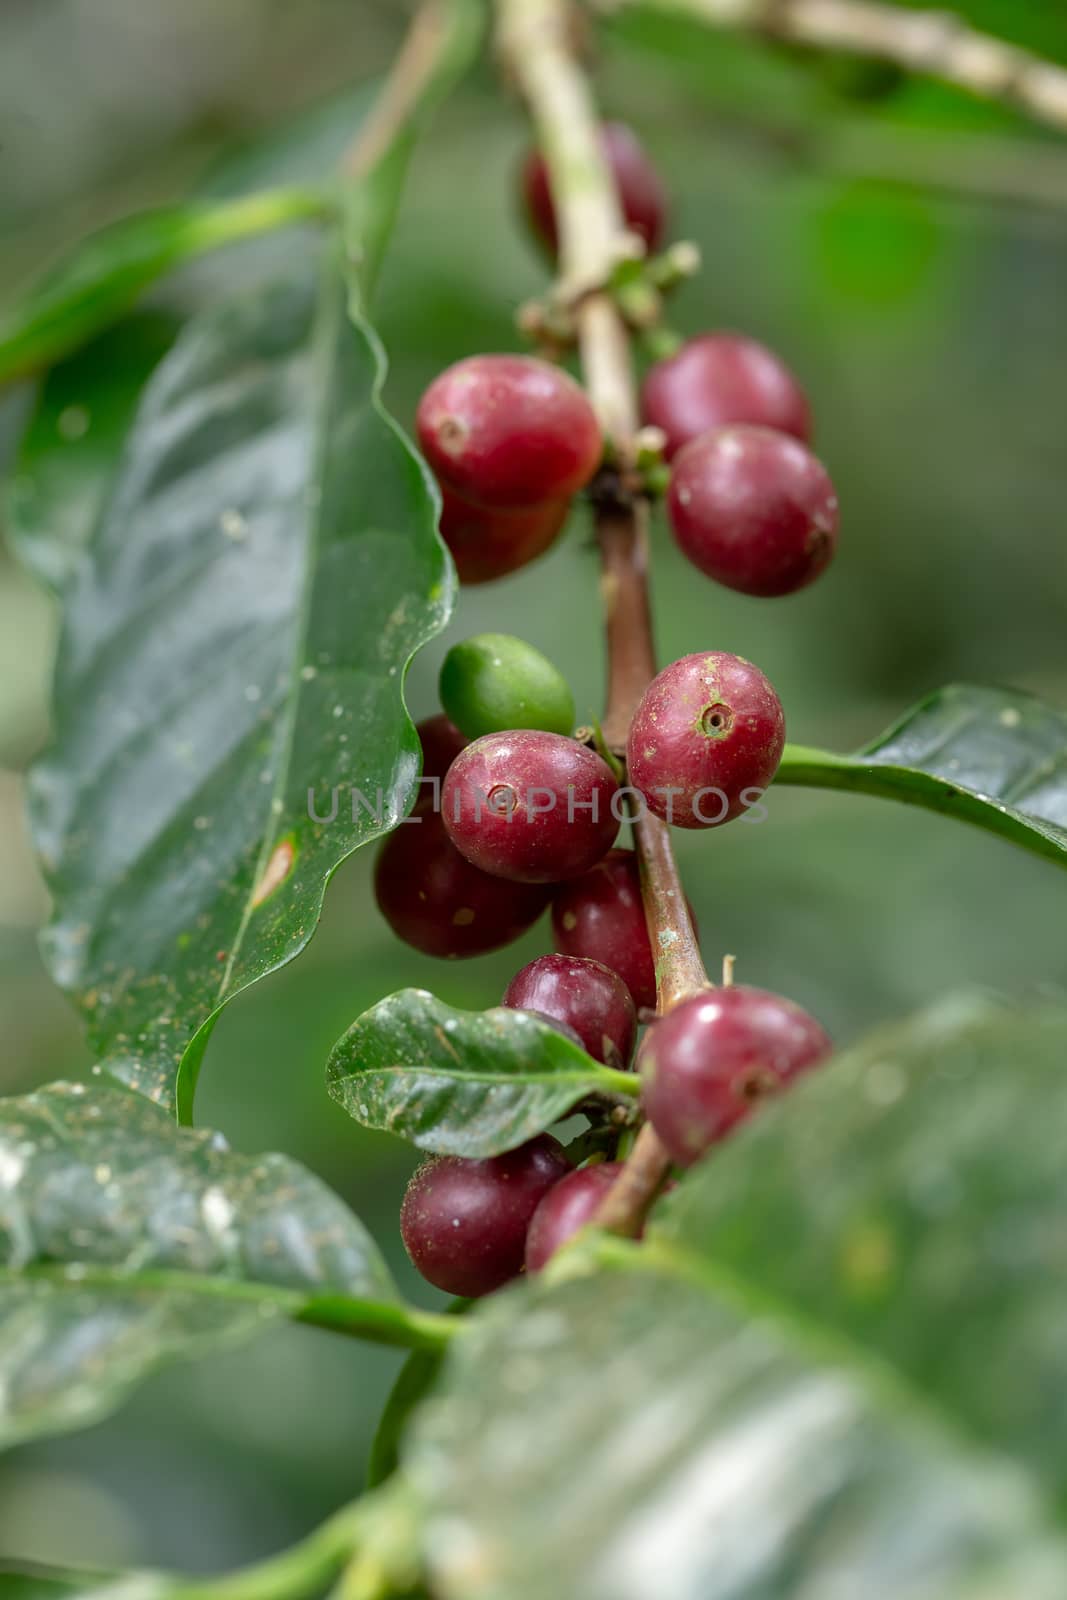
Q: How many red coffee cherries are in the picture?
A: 14